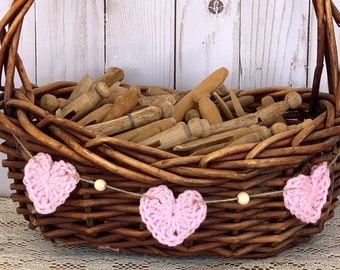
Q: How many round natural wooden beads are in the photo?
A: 2